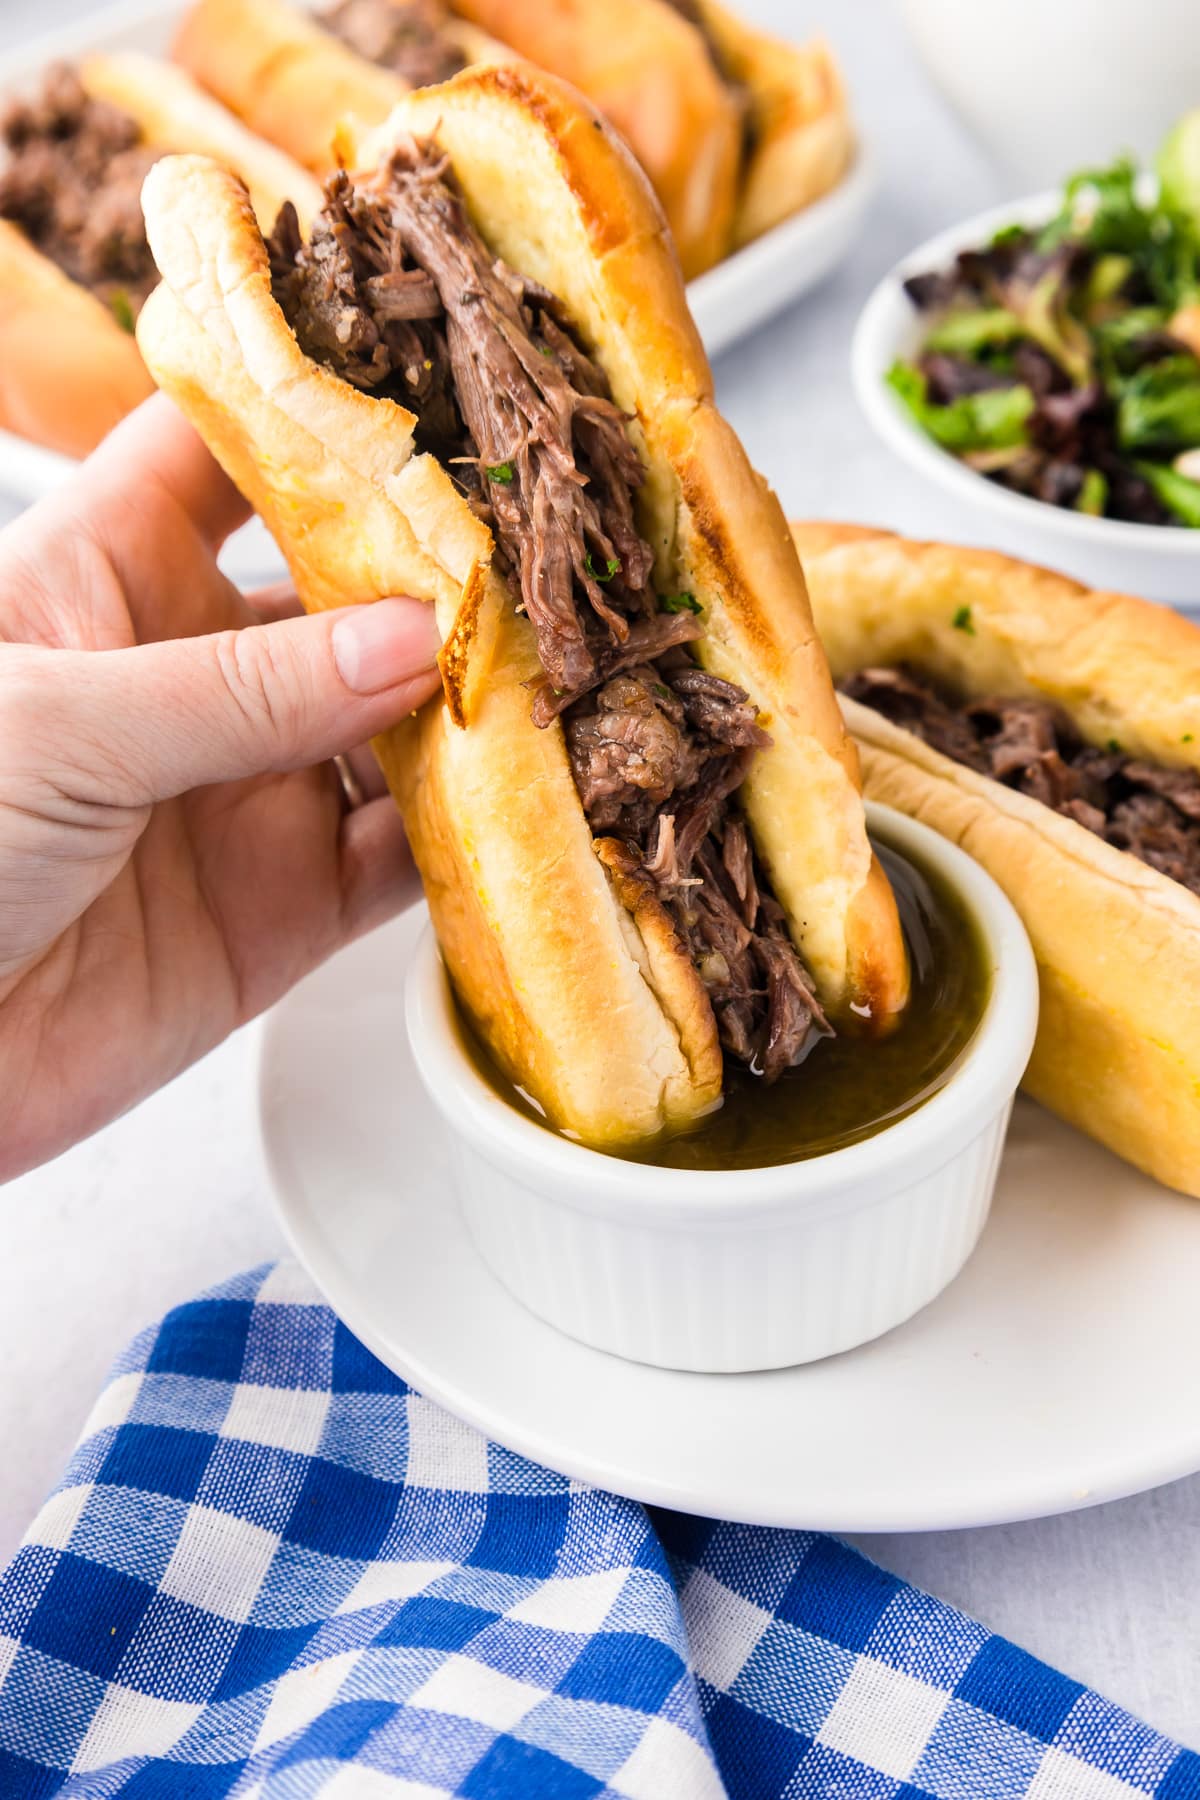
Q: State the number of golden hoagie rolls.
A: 5